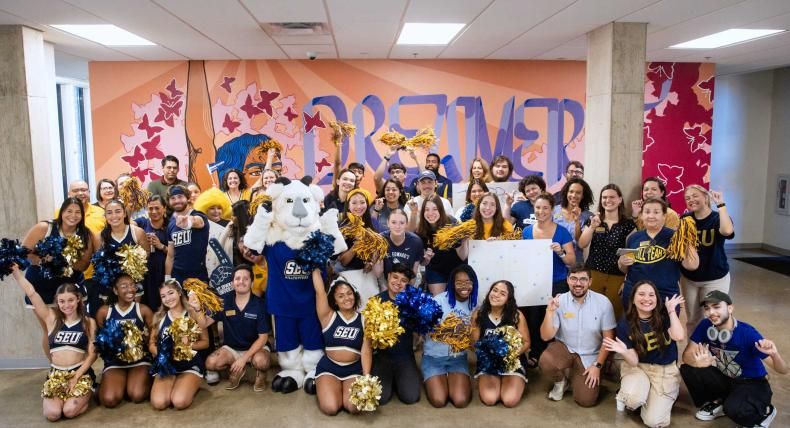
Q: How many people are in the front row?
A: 11